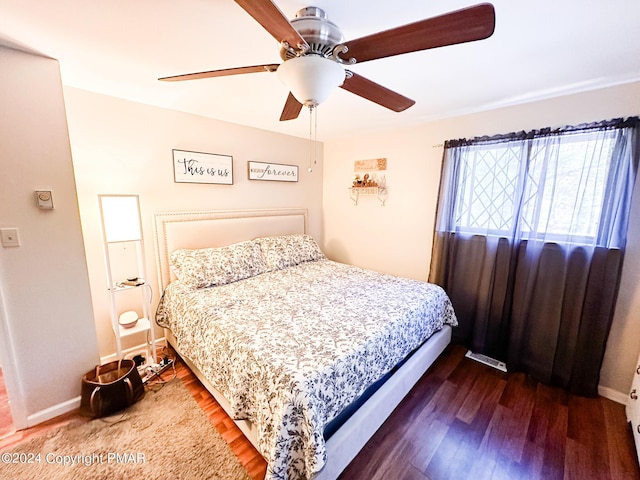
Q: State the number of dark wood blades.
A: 5